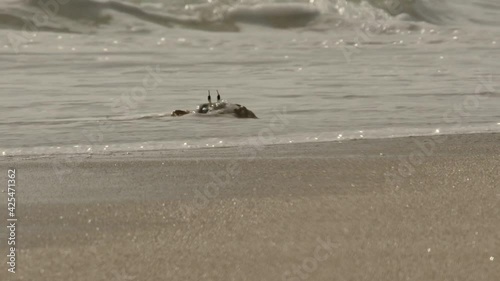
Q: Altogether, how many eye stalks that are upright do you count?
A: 2